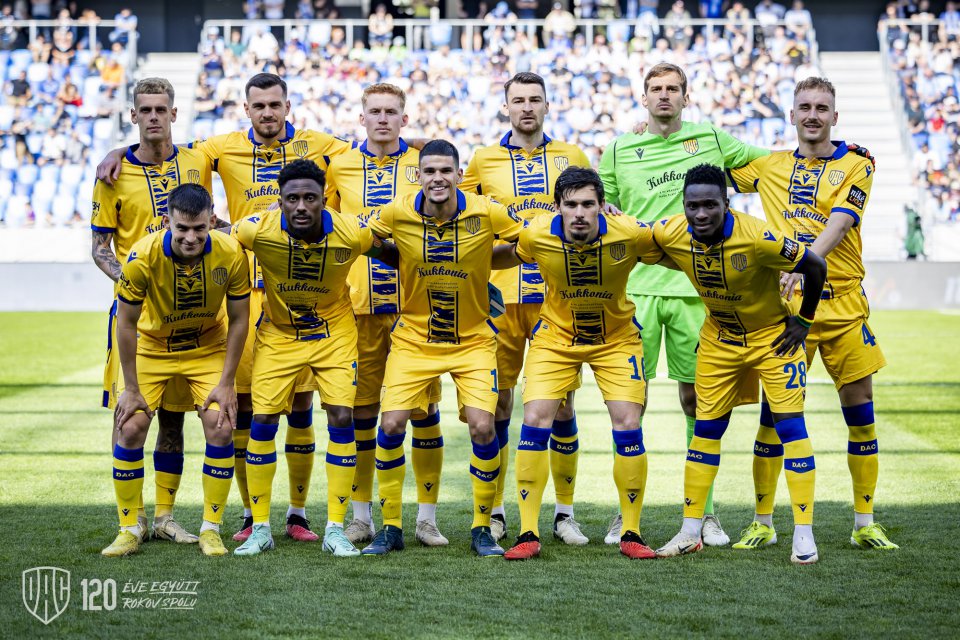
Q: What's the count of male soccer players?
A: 11